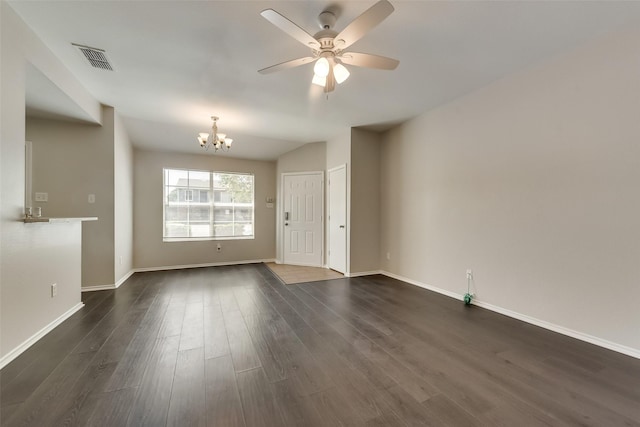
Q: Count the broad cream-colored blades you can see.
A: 5